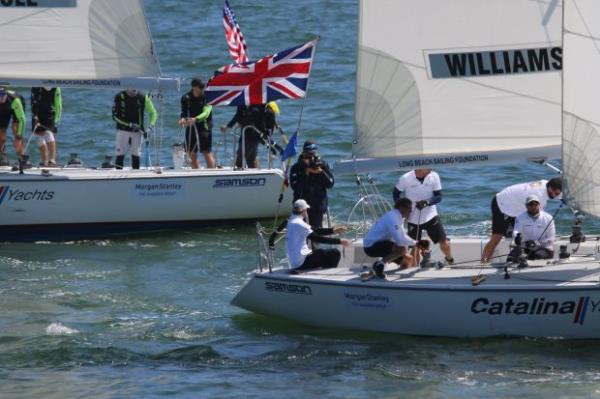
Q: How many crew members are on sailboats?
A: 11